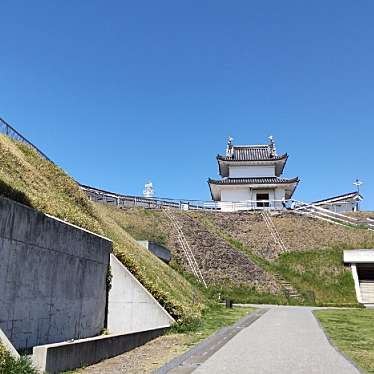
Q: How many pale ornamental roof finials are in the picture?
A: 2